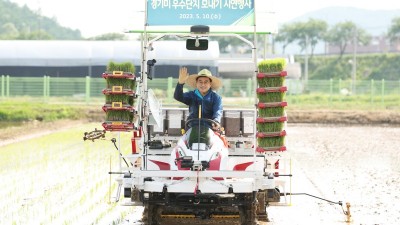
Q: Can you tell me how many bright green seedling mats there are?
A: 10